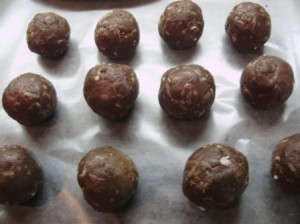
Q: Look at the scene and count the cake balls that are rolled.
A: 12